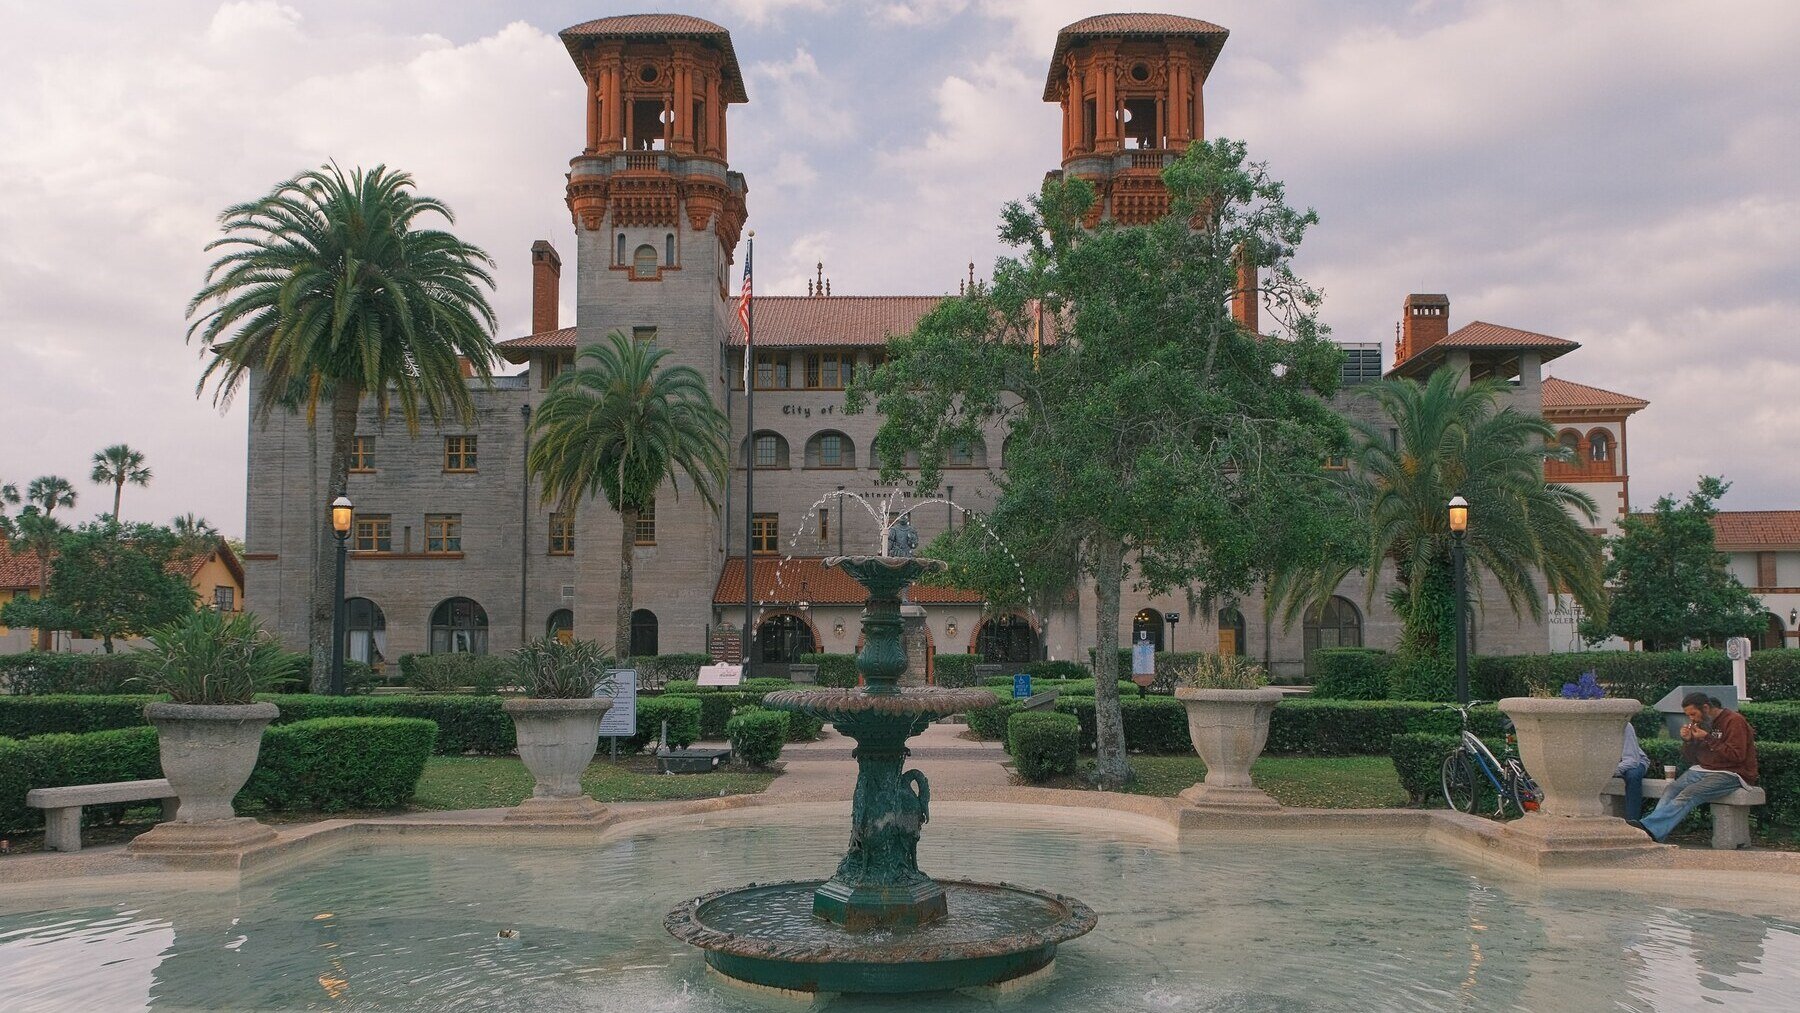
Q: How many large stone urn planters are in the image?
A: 4